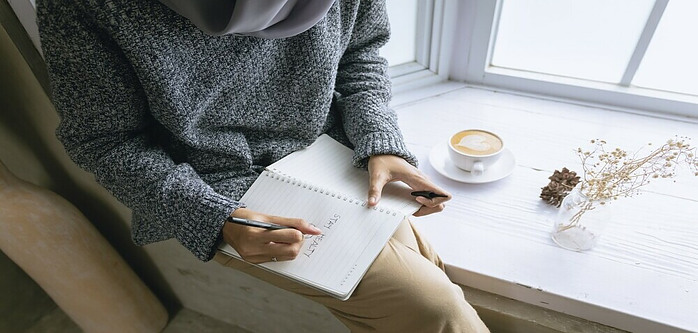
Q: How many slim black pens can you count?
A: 1